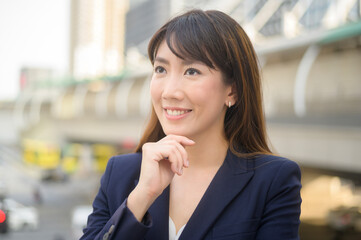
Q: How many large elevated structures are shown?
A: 1